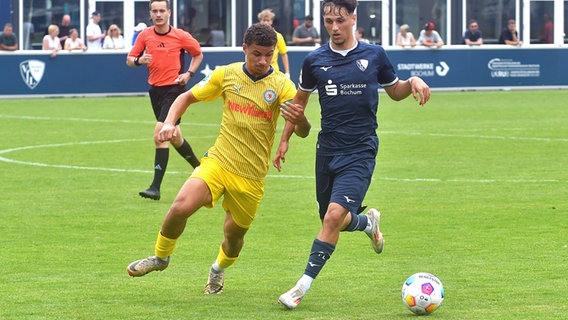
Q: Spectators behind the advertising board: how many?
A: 13